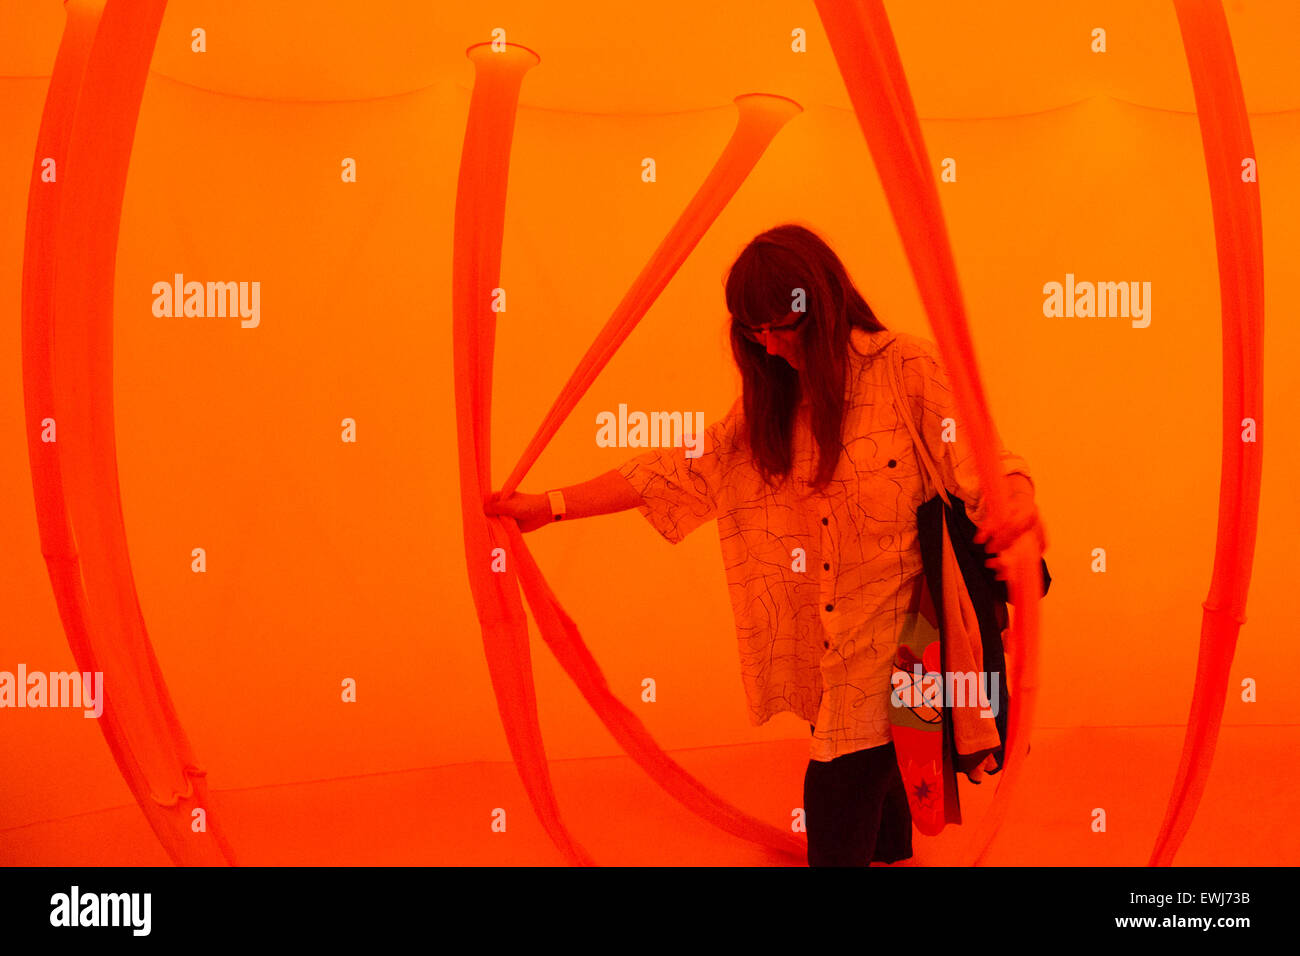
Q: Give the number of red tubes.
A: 6